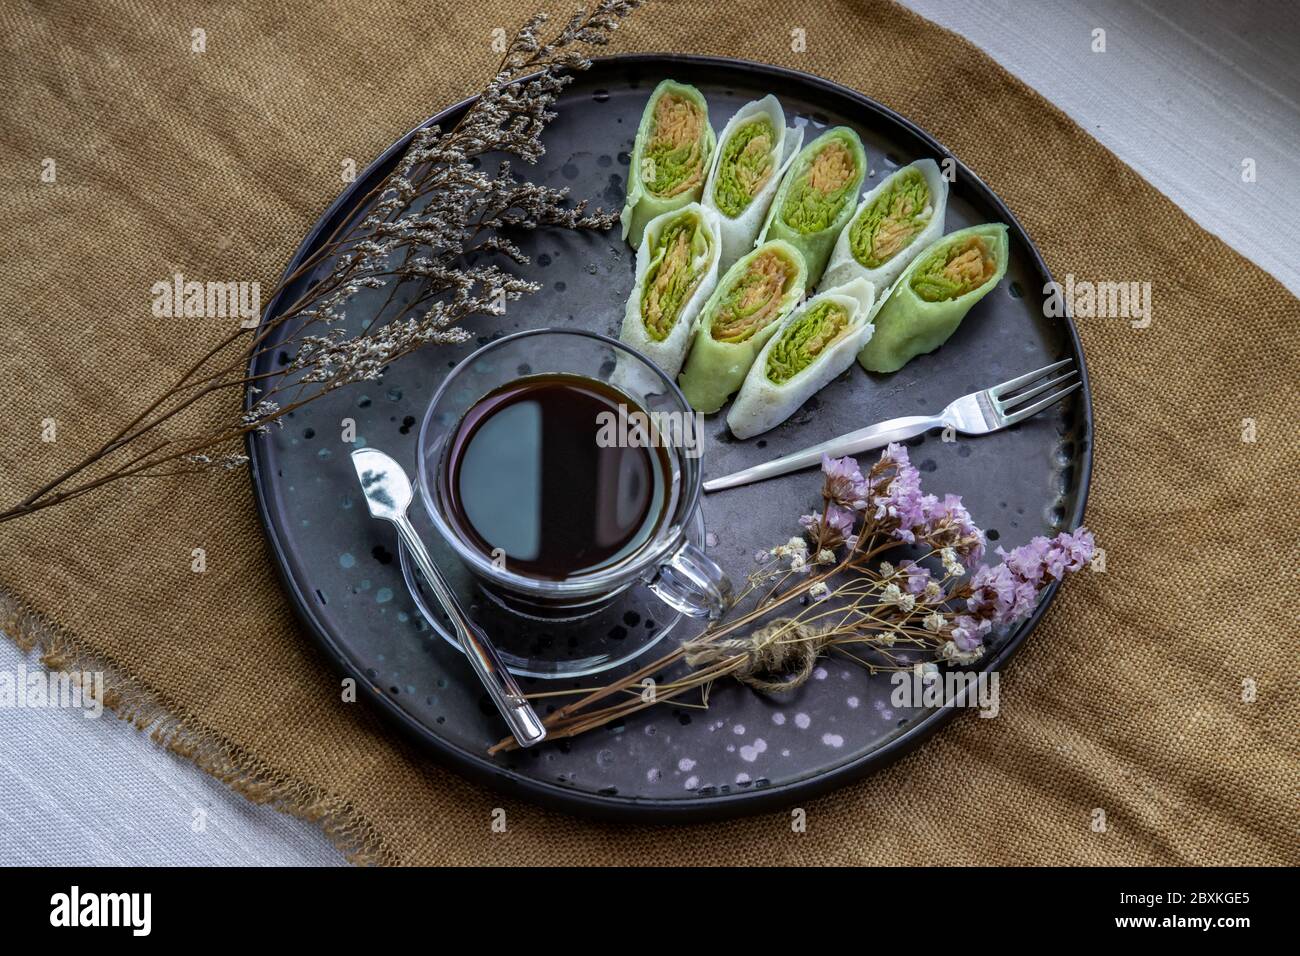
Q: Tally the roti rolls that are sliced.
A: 8